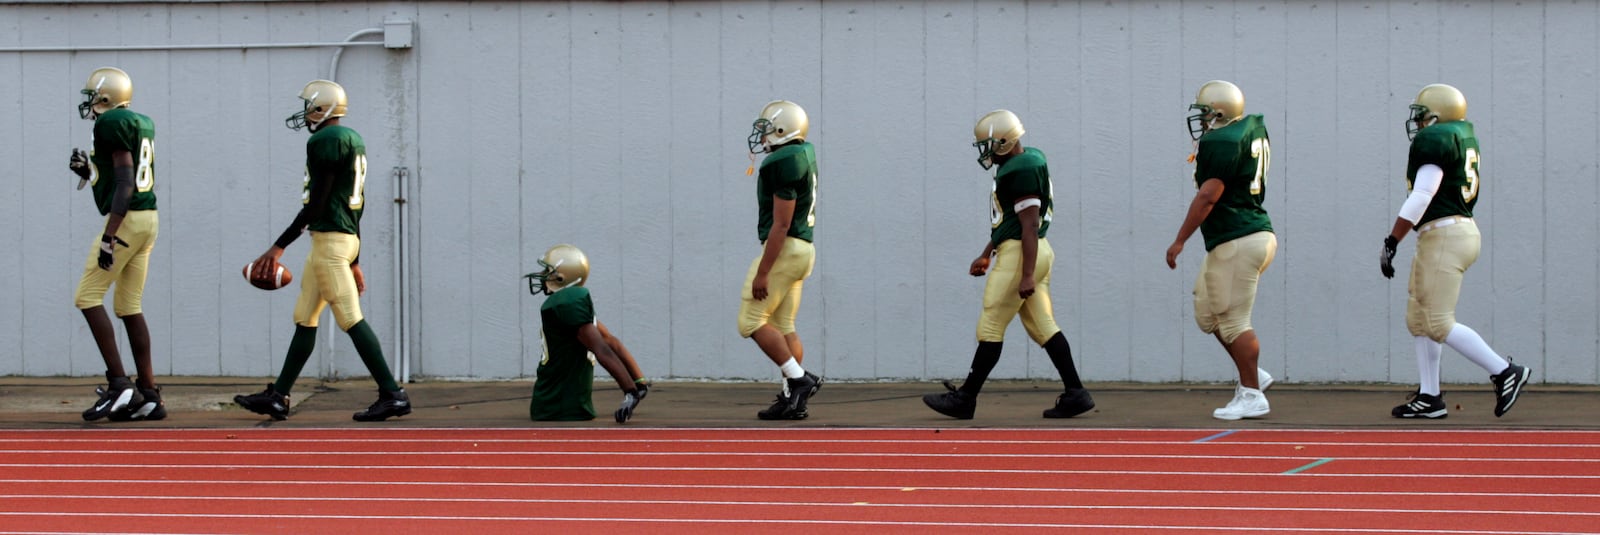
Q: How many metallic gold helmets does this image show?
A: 7